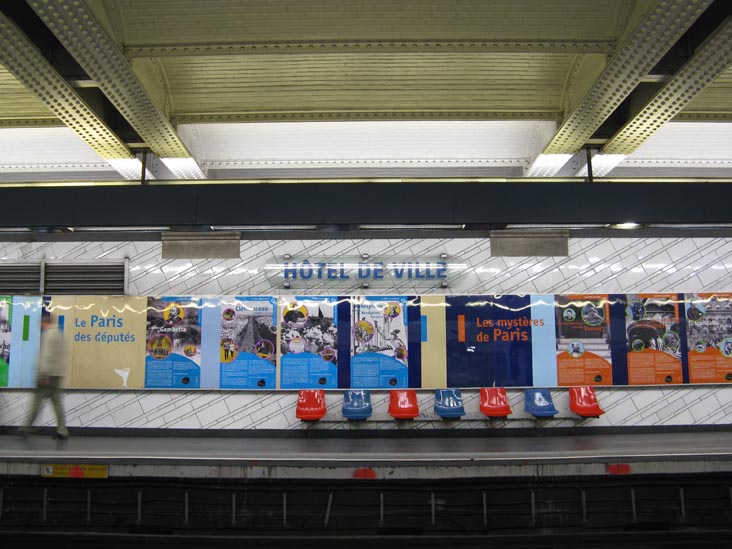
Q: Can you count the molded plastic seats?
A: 7